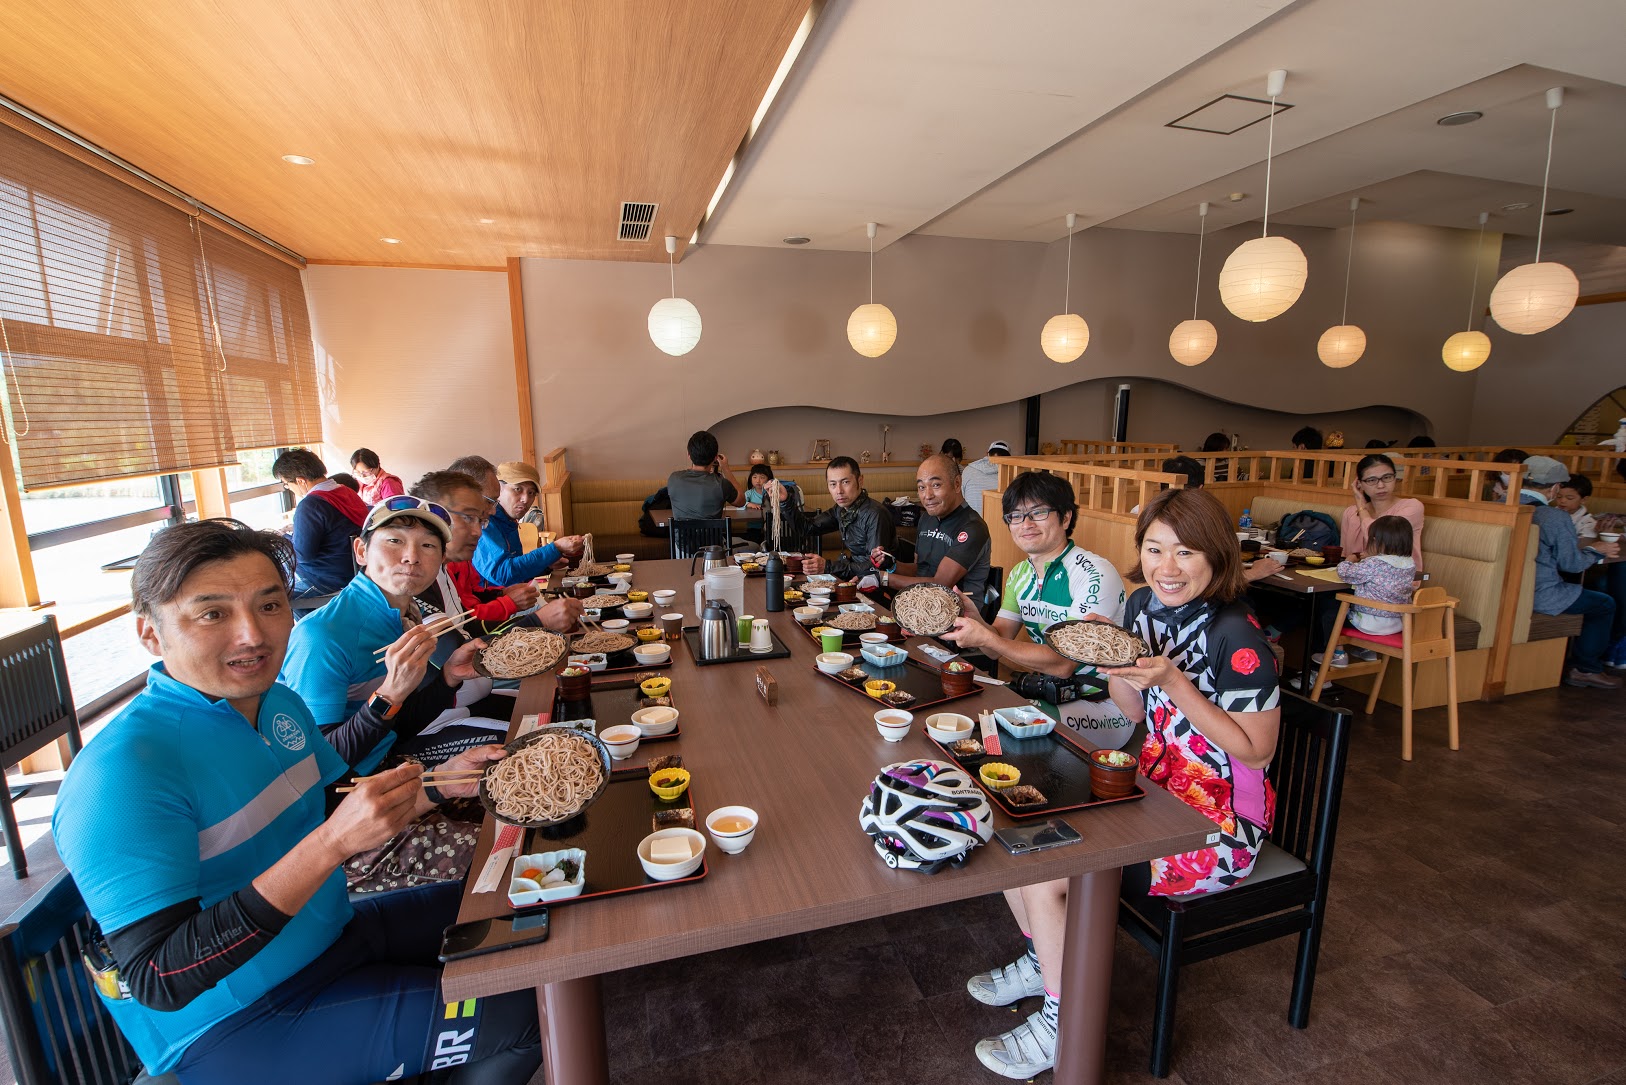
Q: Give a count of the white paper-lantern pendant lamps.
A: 8